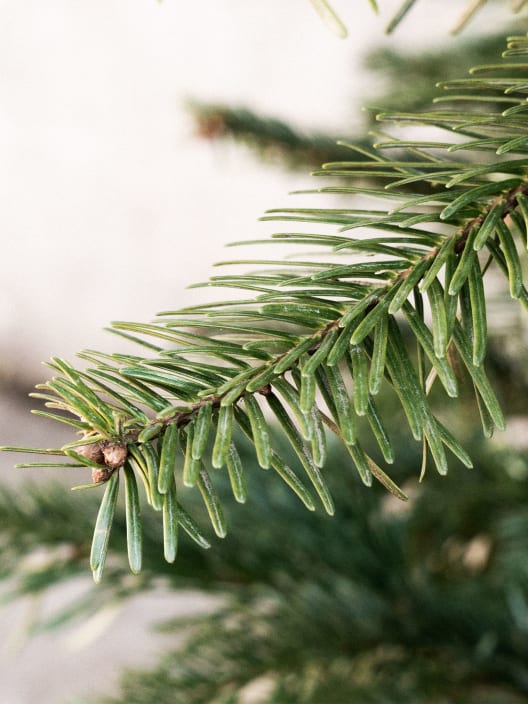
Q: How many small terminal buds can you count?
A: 3